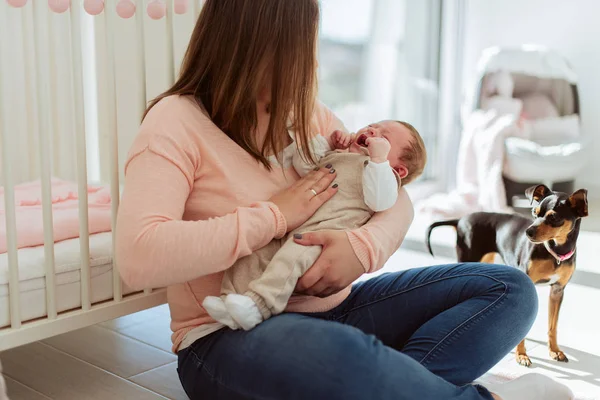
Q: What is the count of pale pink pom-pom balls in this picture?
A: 6